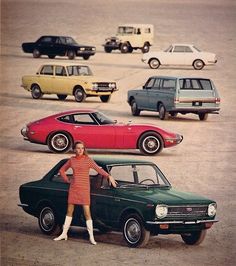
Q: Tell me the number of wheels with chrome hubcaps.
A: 14